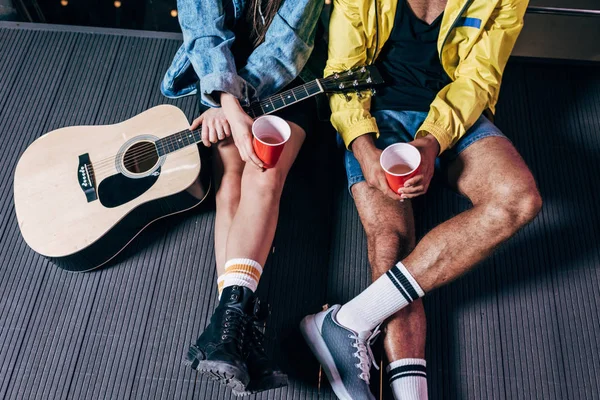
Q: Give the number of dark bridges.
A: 1